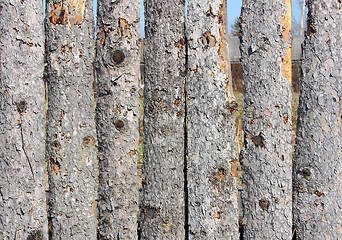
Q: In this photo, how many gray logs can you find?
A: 7